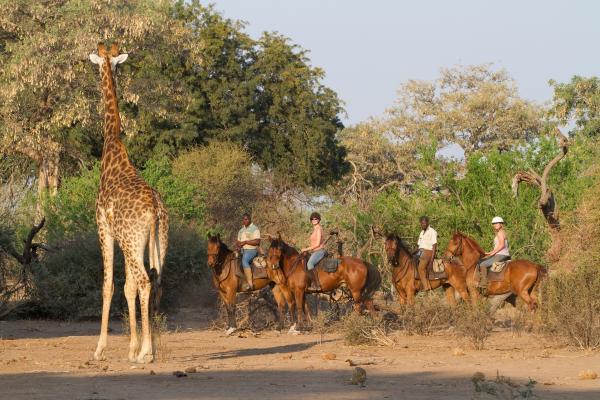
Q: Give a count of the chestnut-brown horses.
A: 4